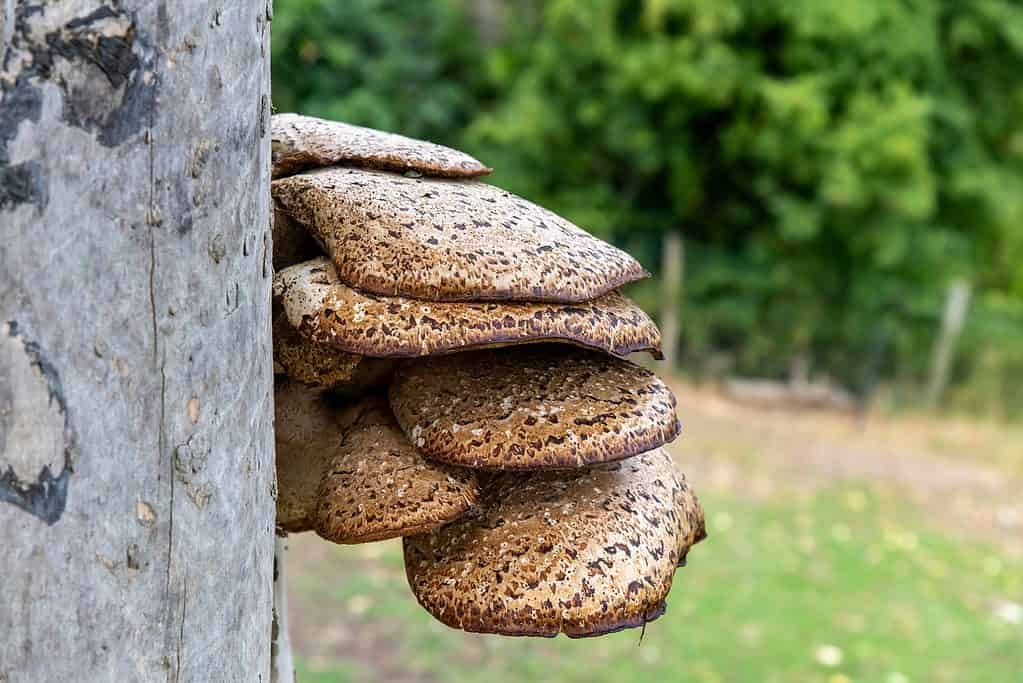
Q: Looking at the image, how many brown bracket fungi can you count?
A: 6